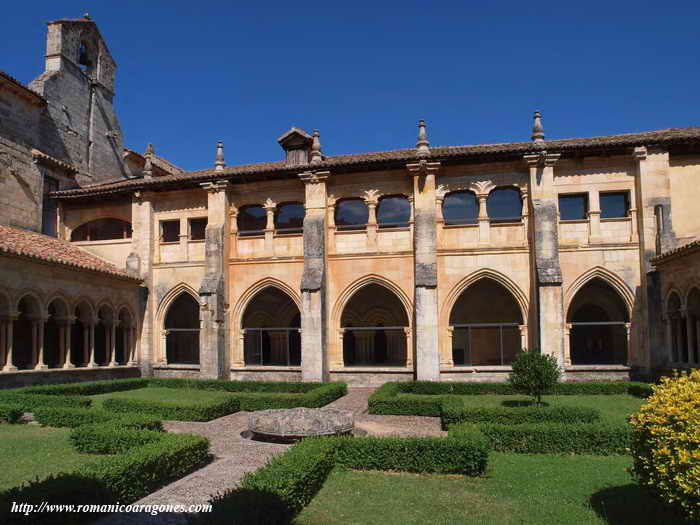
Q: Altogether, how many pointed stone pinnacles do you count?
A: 5